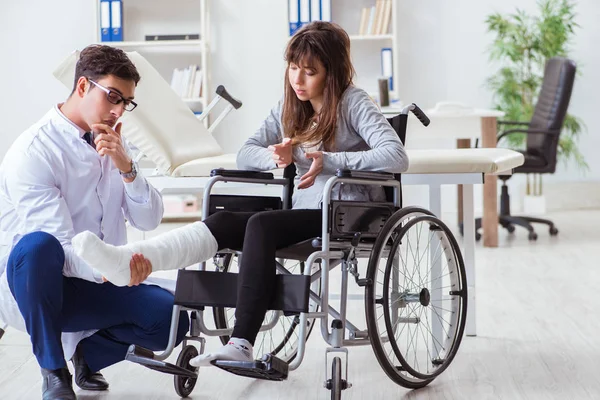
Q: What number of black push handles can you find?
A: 1